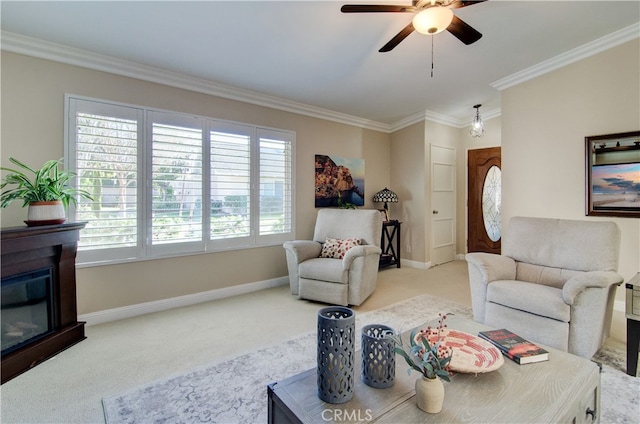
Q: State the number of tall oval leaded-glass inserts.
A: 1